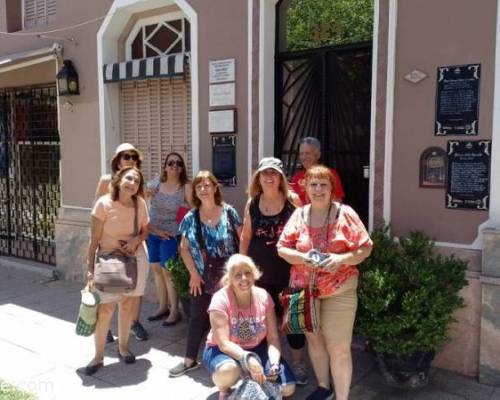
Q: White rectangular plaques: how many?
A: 3